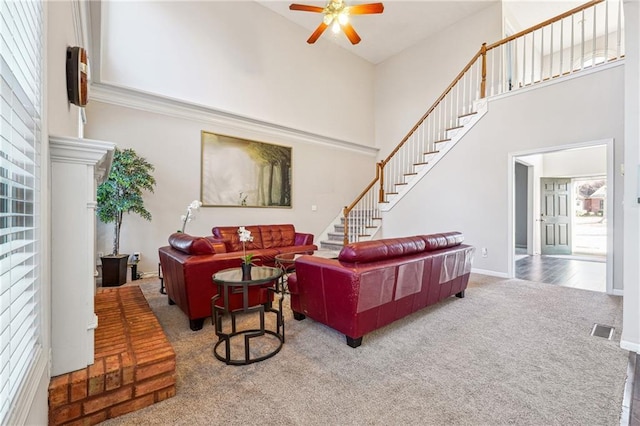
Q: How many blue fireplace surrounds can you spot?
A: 0